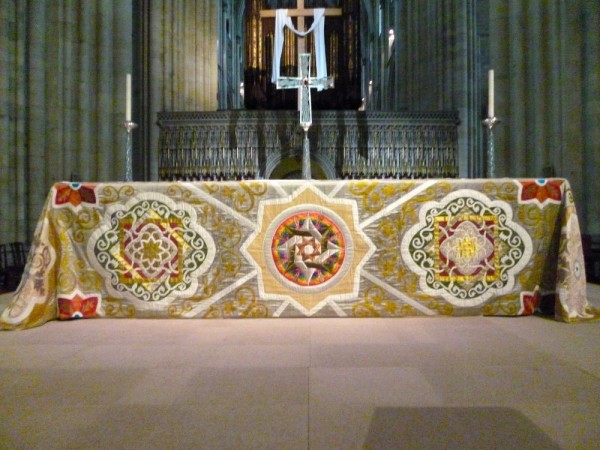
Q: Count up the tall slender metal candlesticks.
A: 2